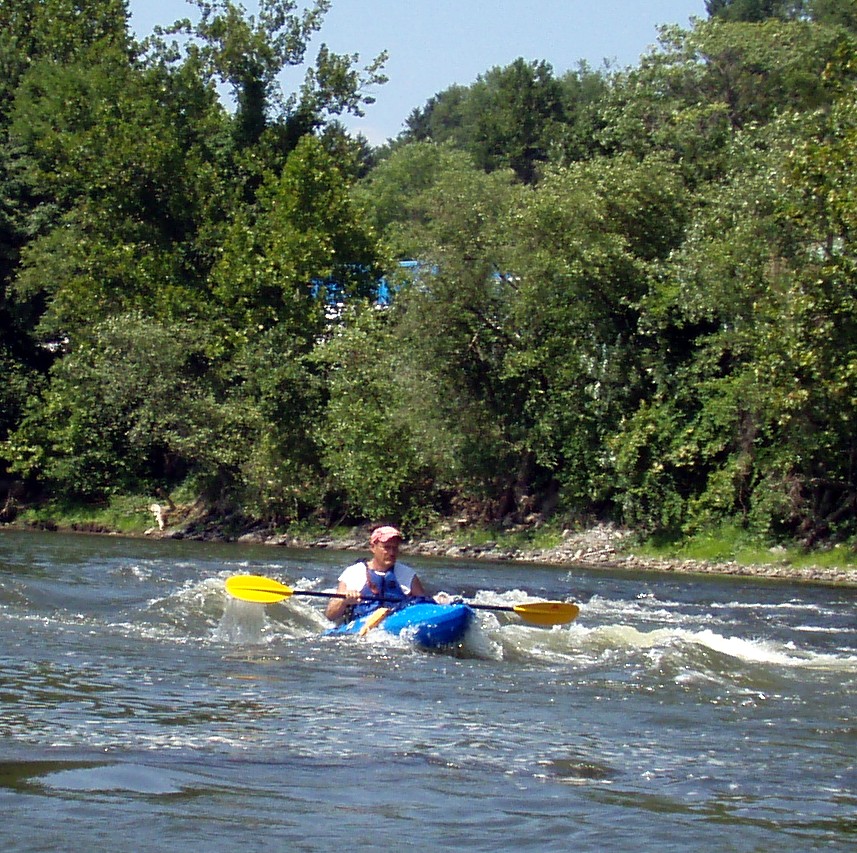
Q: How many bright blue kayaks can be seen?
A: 1